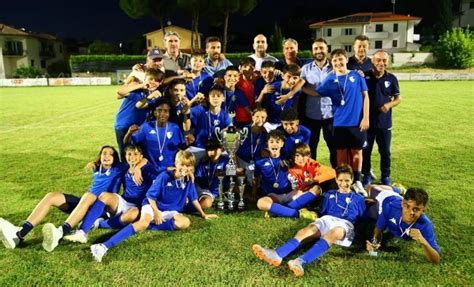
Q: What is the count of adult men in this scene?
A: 8